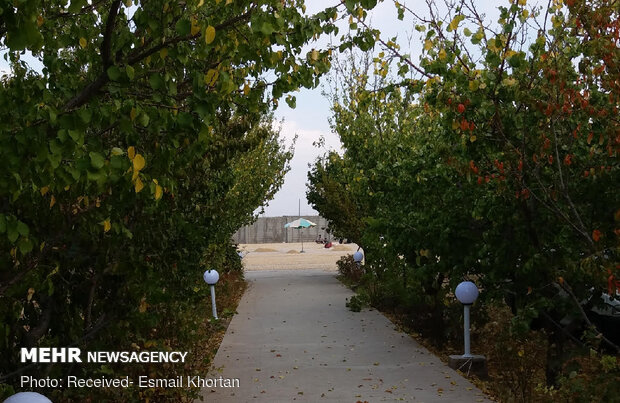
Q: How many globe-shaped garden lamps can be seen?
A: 4